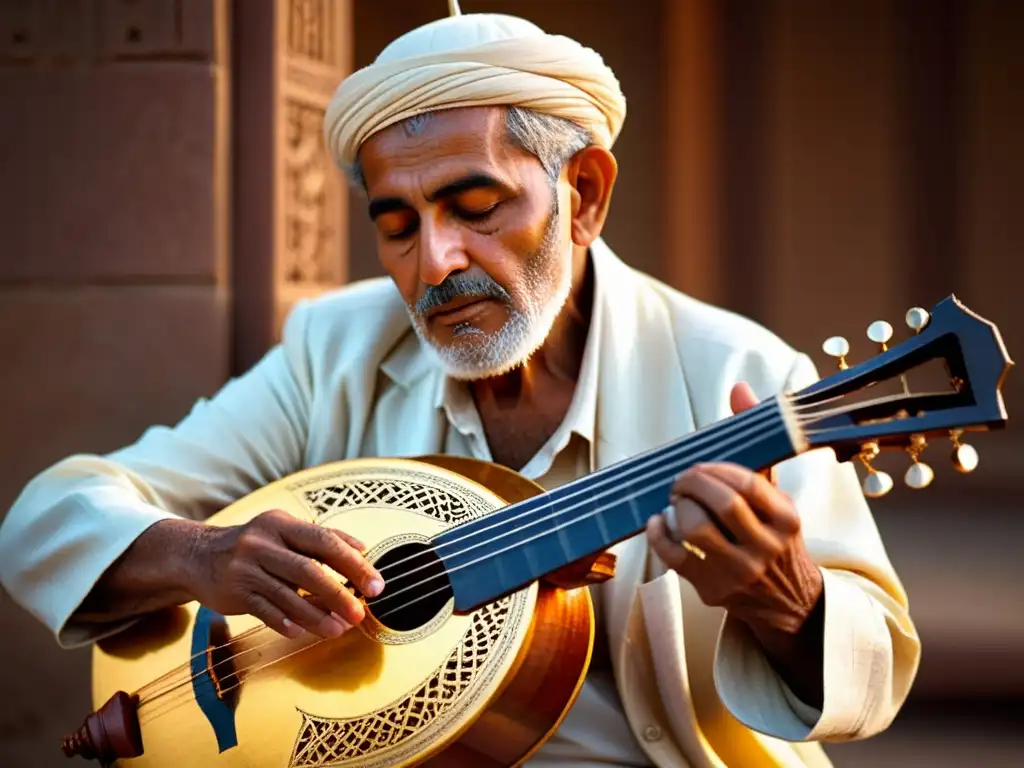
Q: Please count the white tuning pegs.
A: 6